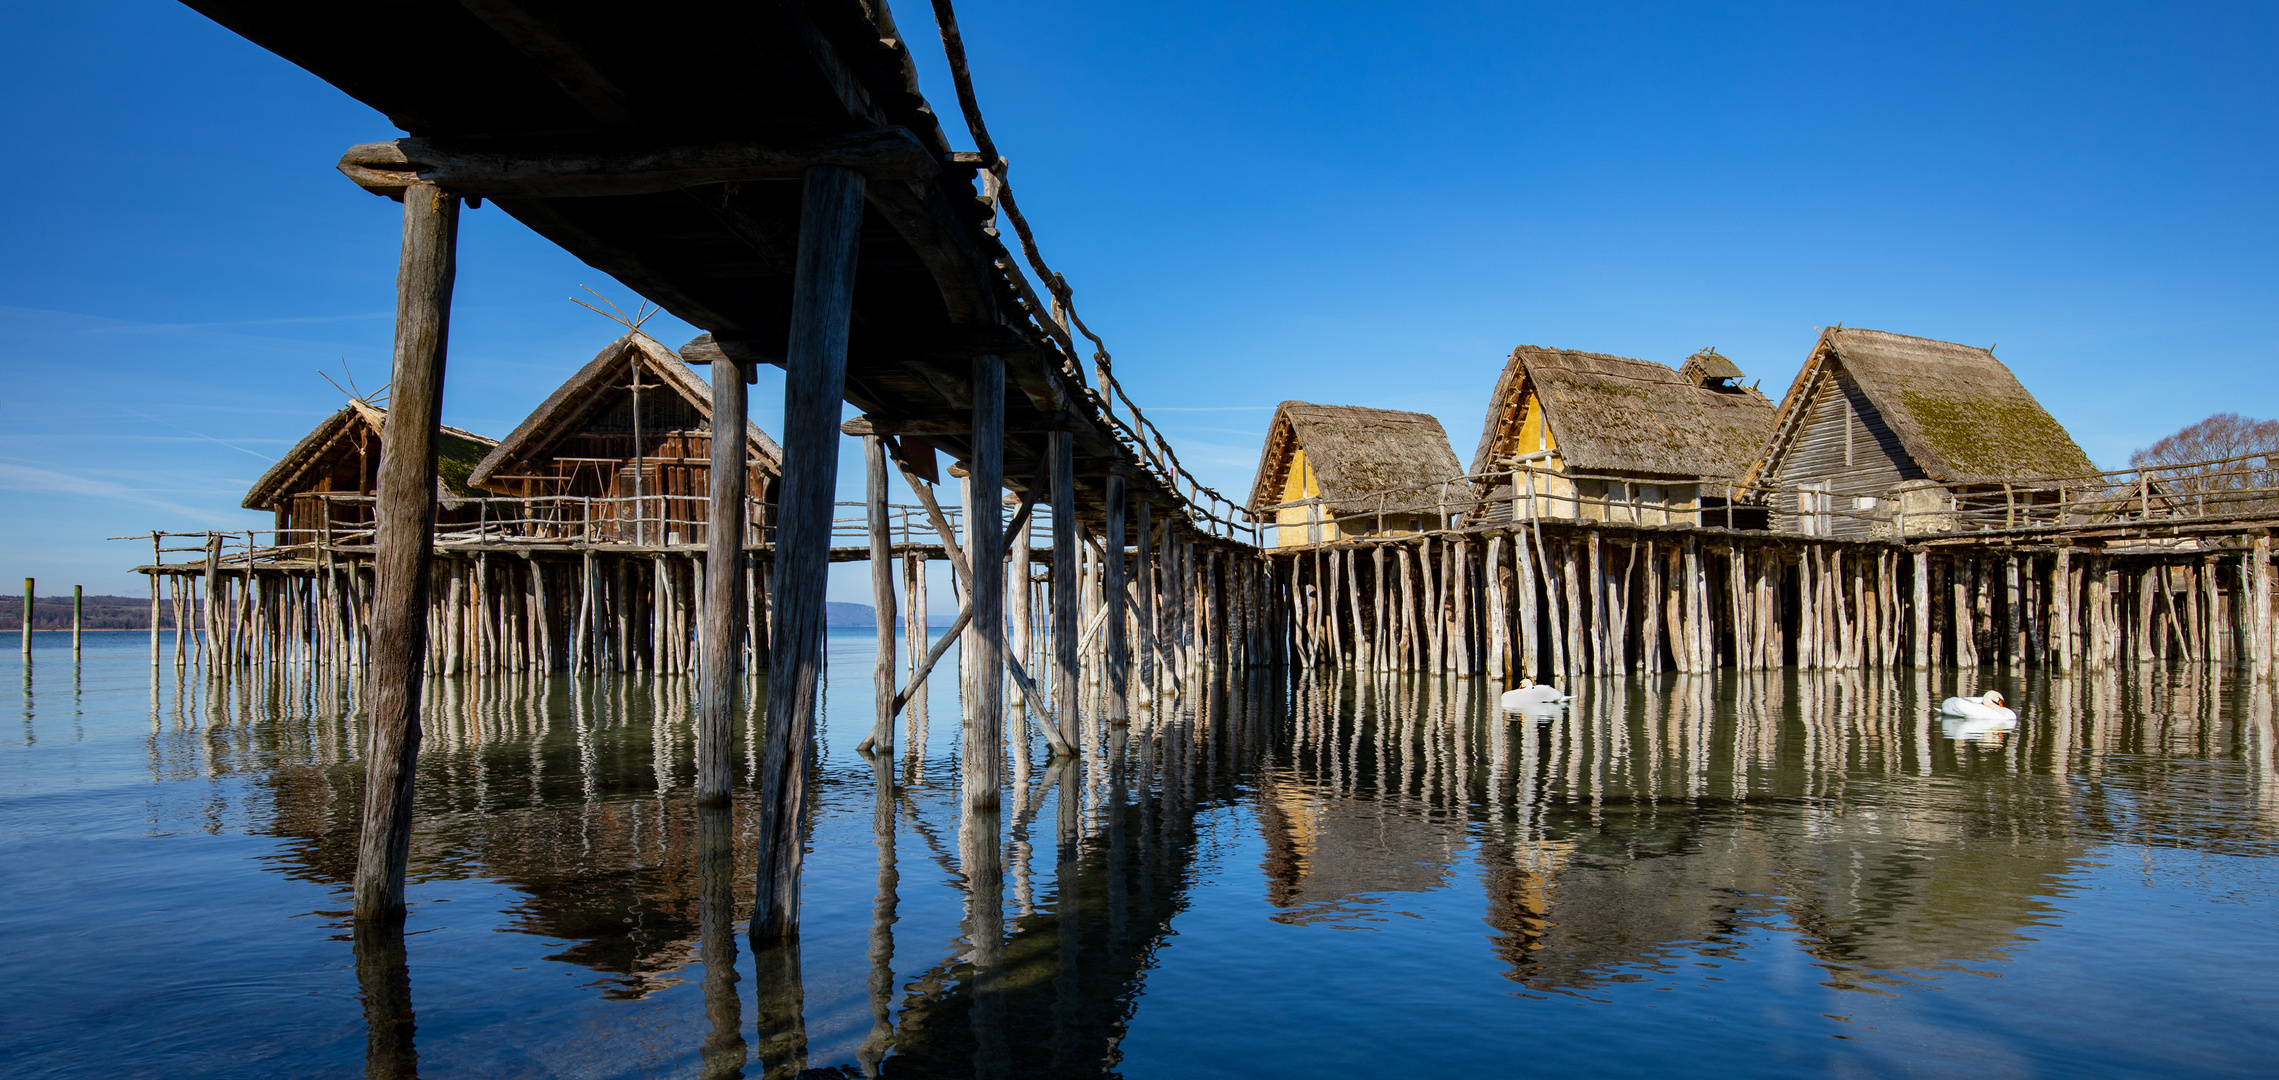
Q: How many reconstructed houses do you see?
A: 5